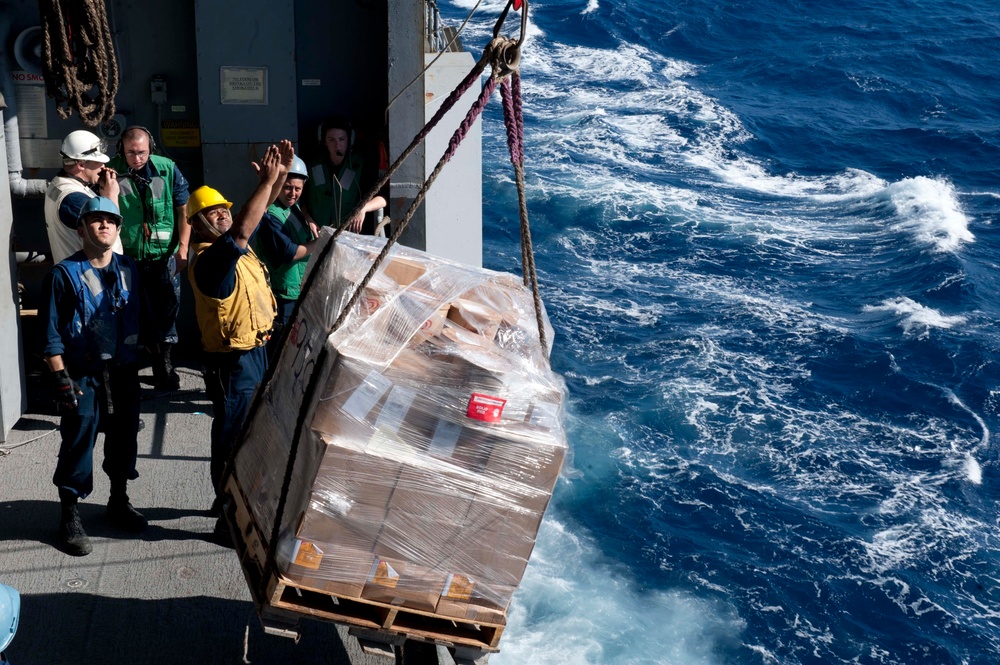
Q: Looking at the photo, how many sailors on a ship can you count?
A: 6